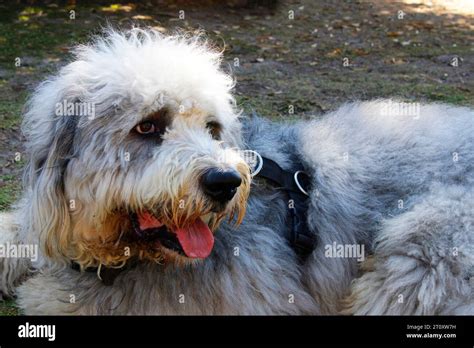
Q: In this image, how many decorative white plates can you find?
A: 0